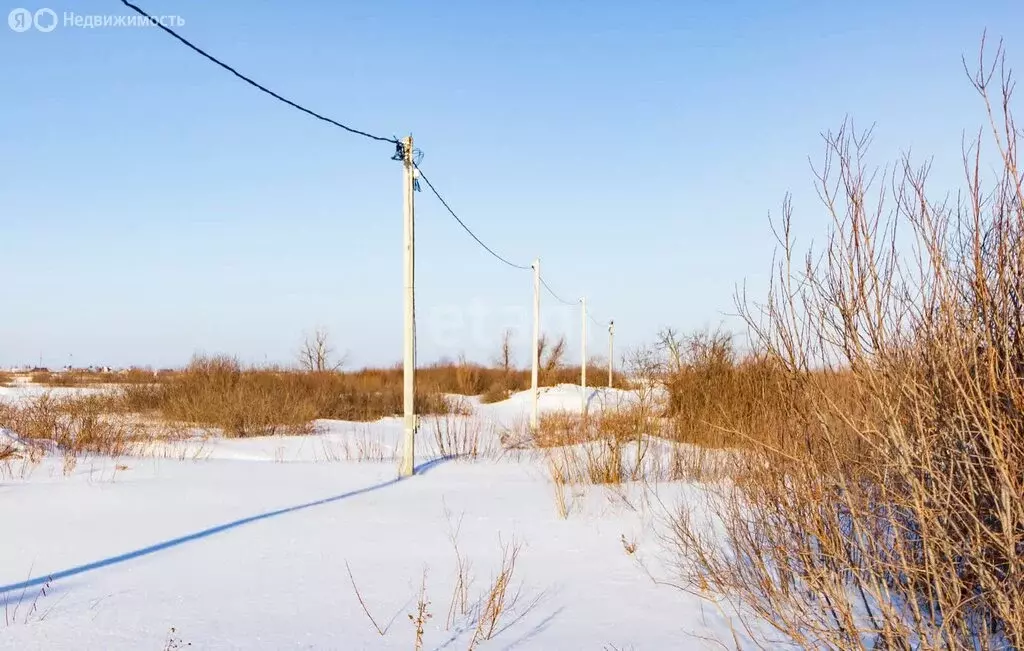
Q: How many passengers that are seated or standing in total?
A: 0